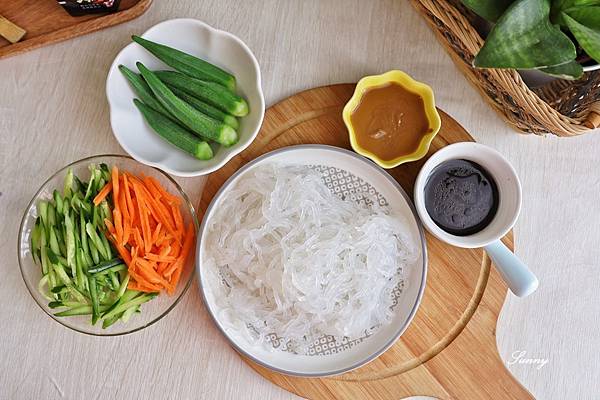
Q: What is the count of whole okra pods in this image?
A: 6